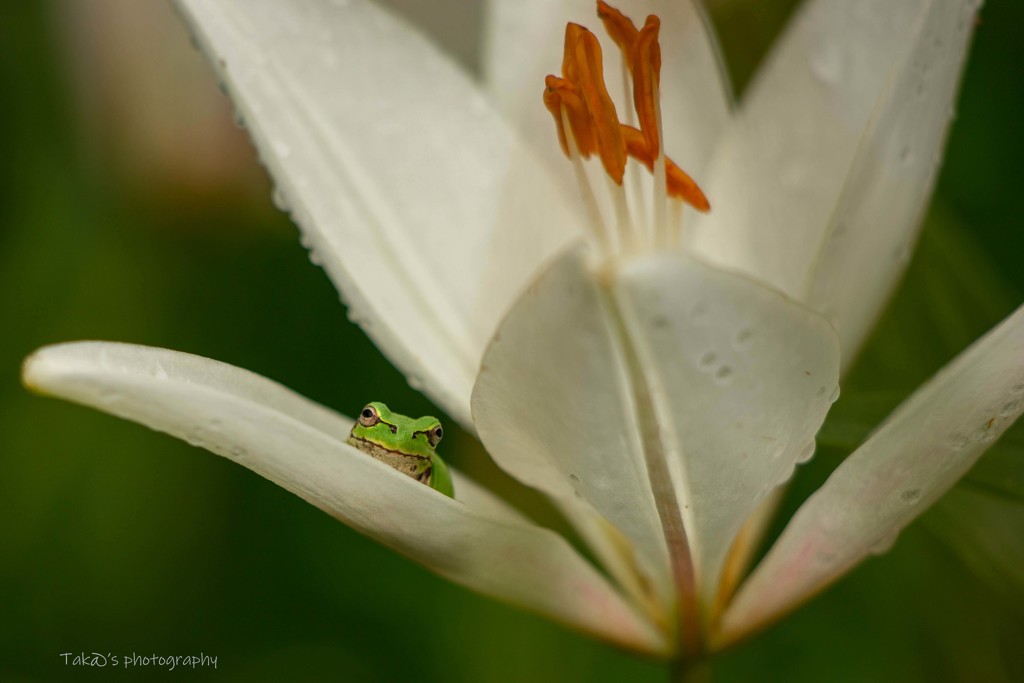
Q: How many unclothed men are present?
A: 0